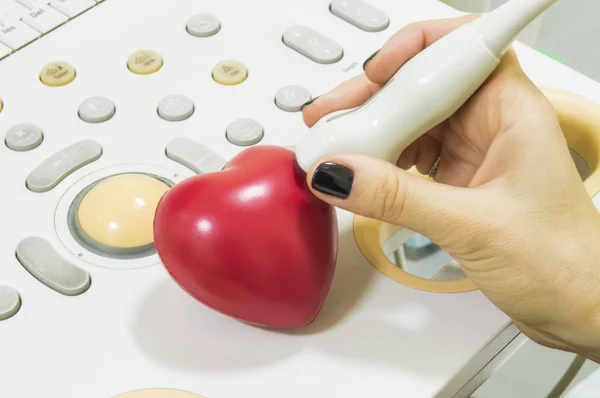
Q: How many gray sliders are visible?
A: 5